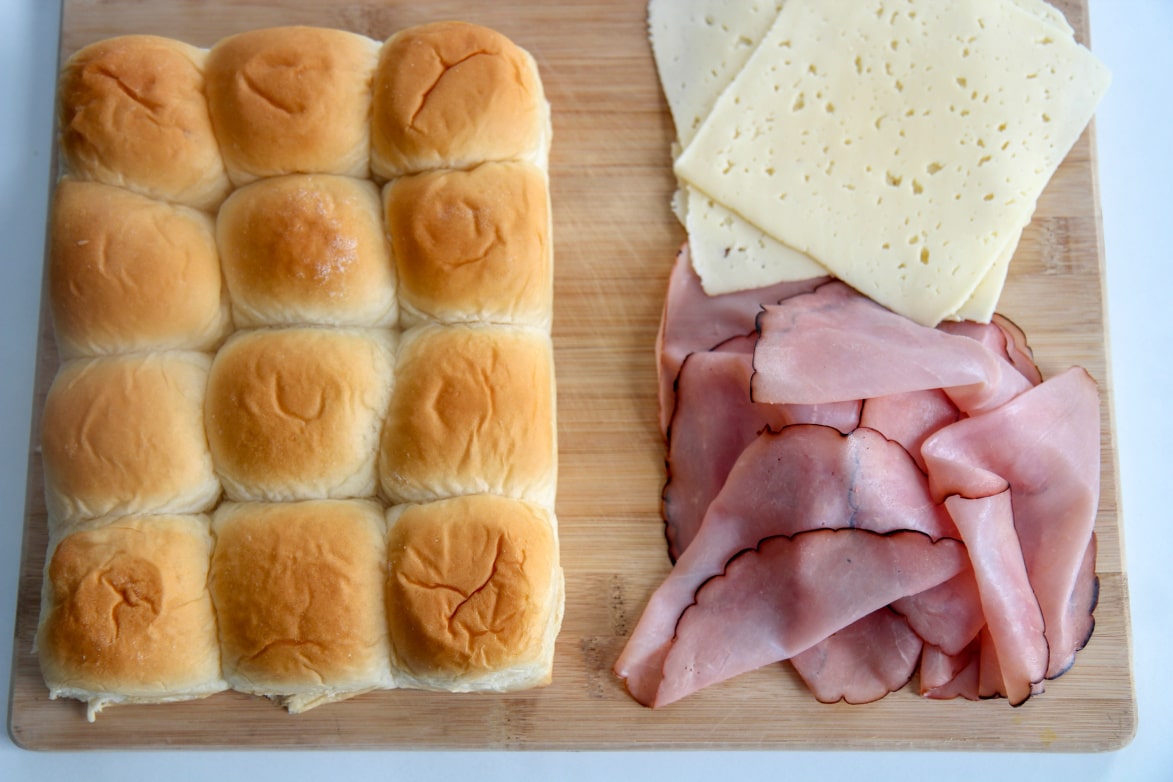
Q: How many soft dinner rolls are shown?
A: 12